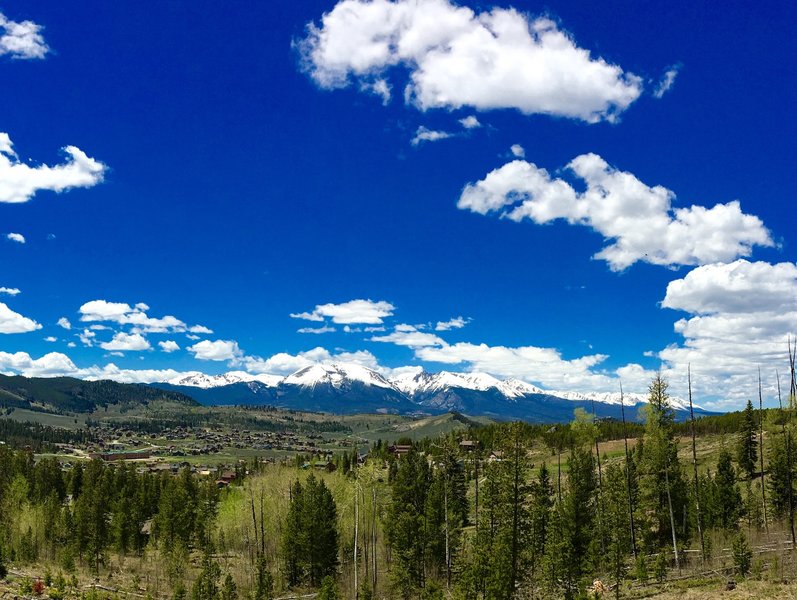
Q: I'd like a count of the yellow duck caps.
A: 0